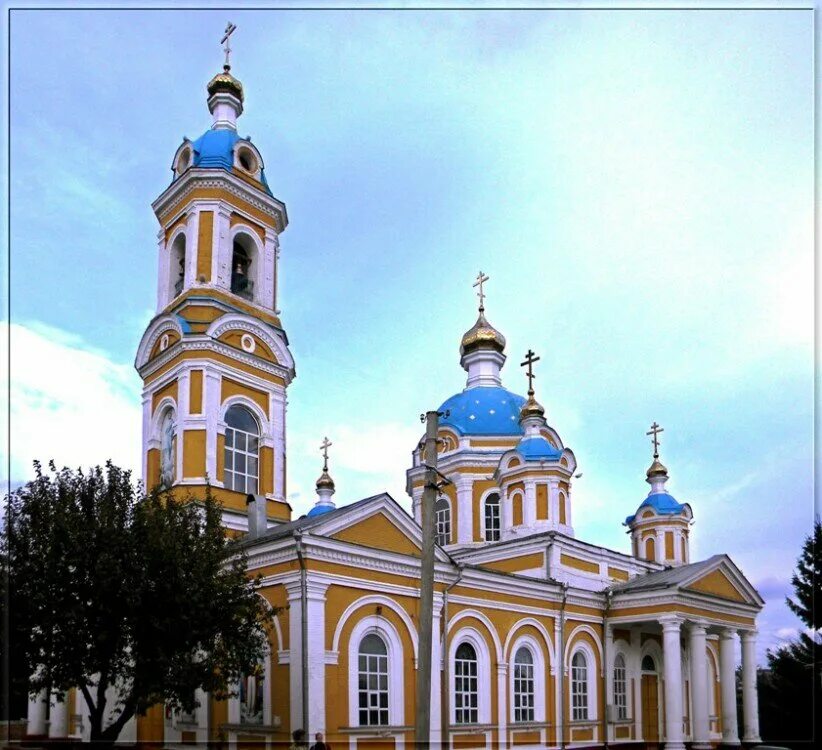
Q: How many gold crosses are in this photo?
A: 5